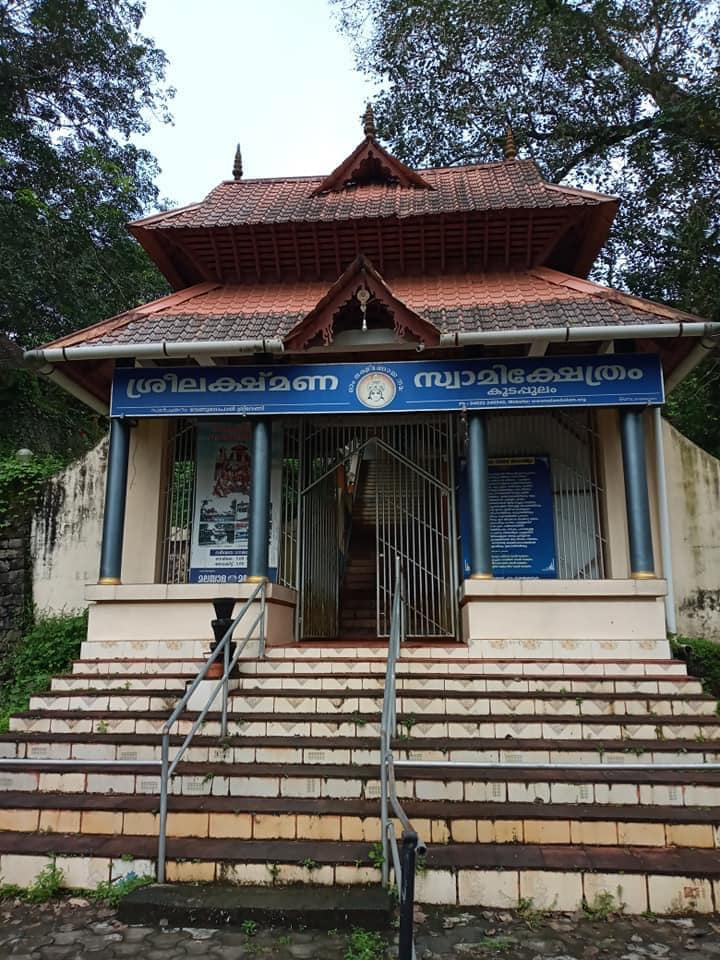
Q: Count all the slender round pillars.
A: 4